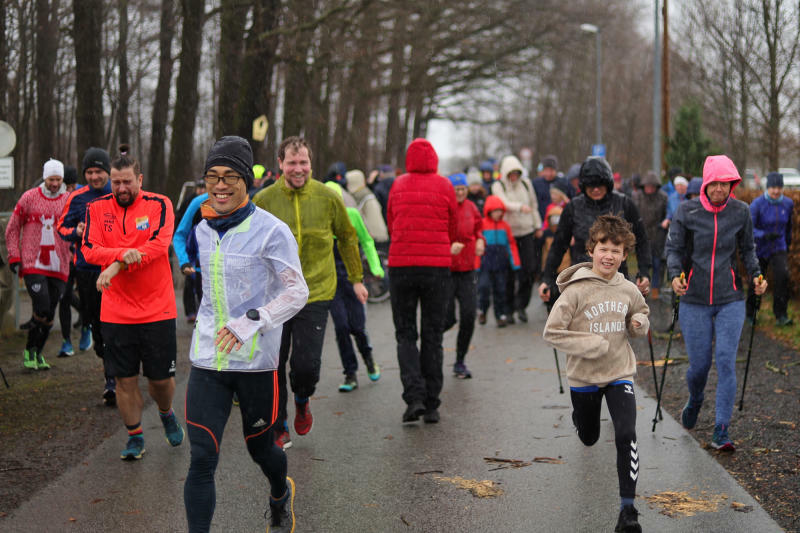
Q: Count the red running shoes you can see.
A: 2